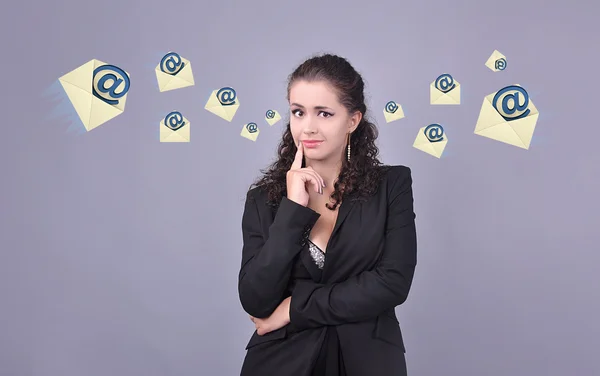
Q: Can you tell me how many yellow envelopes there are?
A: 11